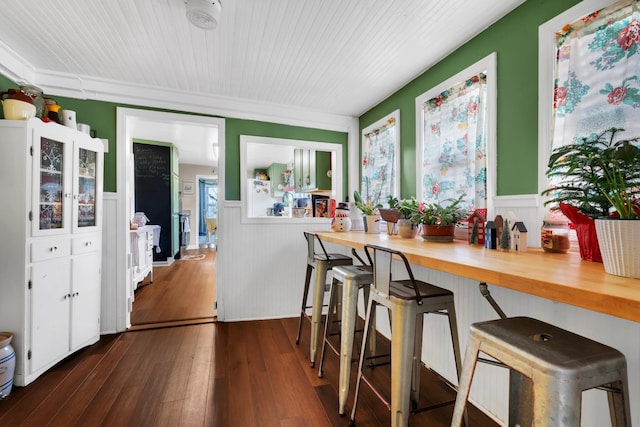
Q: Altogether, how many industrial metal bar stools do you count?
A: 4